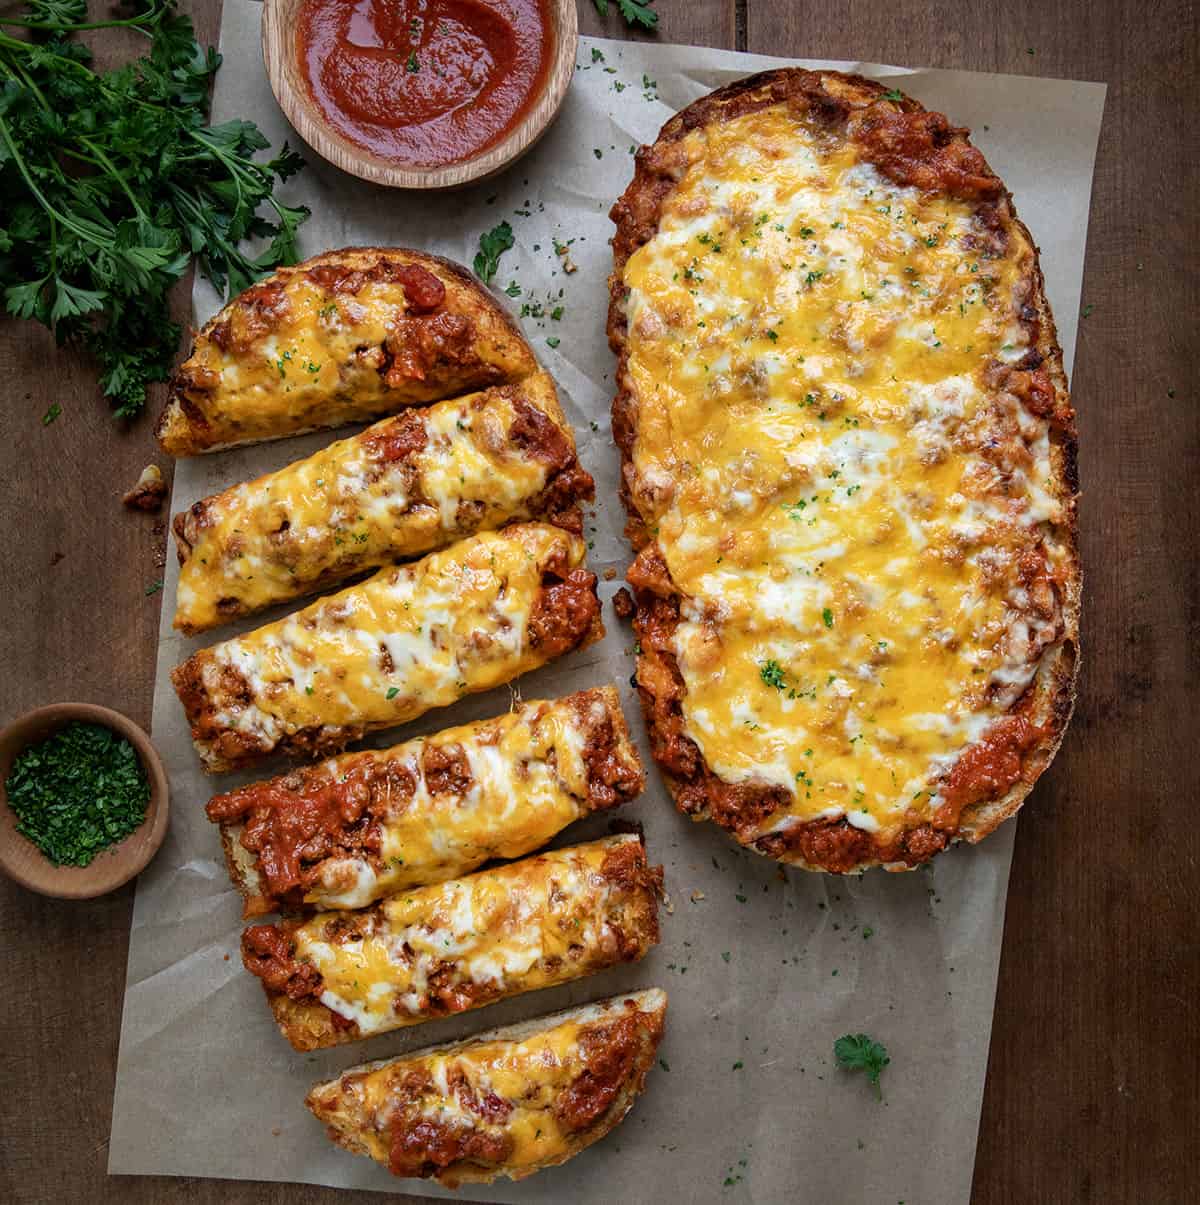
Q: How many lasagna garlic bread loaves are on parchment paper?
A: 2